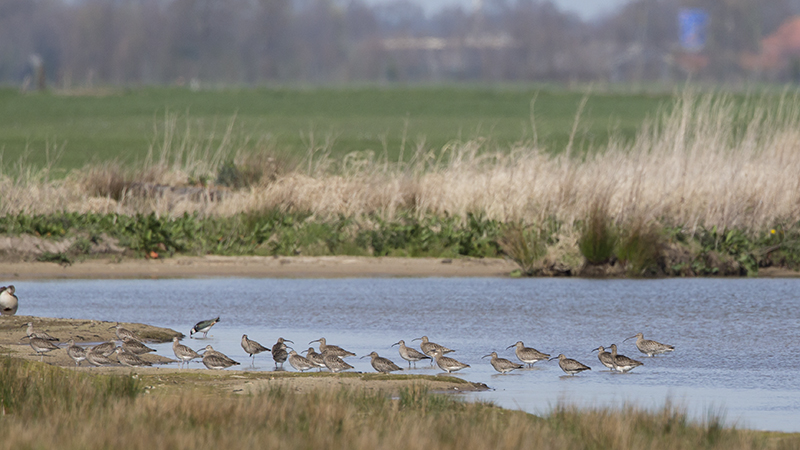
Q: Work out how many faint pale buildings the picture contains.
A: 1